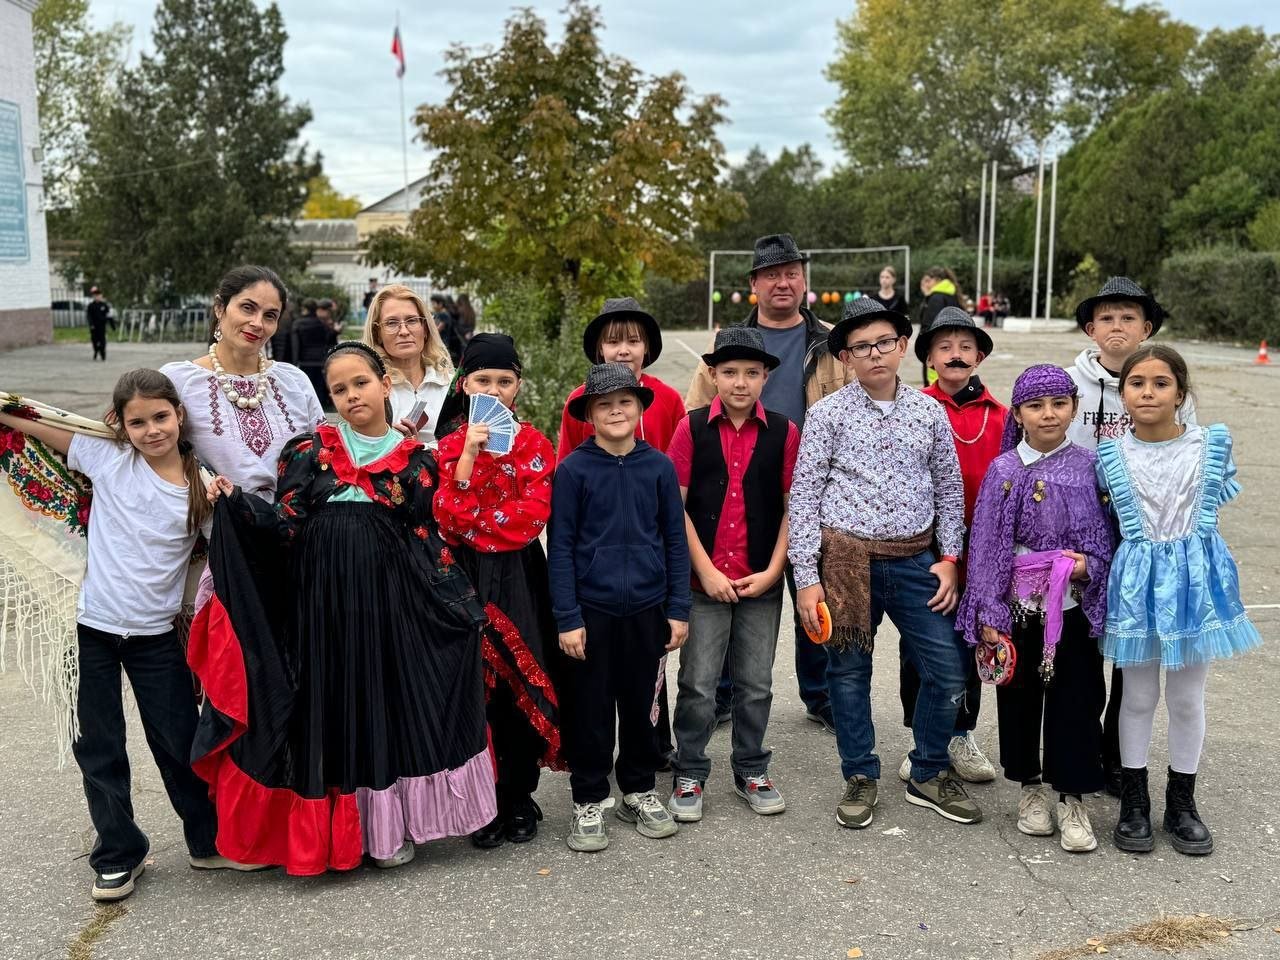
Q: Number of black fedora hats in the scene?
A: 7